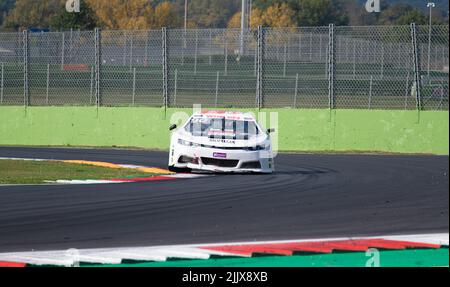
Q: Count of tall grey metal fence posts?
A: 6